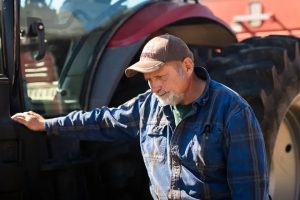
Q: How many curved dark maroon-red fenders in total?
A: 1